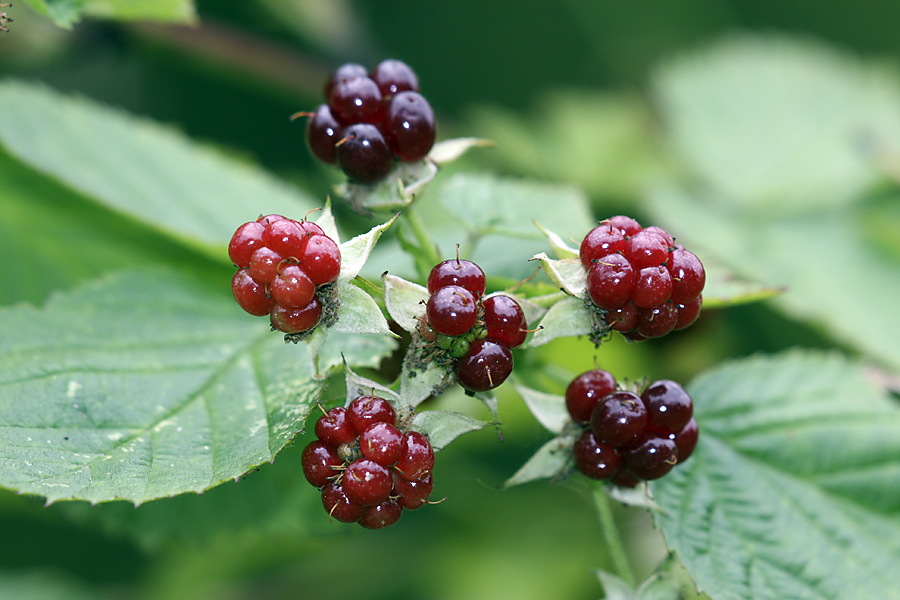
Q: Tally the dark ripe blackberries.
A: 2